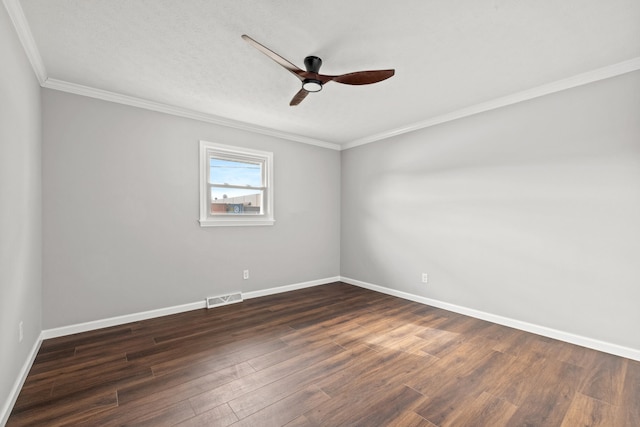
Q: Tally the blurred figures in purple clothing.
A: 0